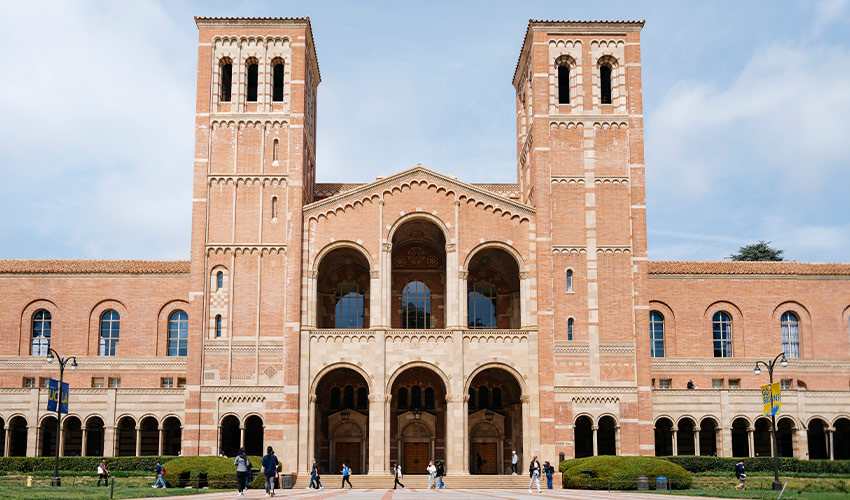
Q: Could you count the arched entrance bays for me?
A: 3